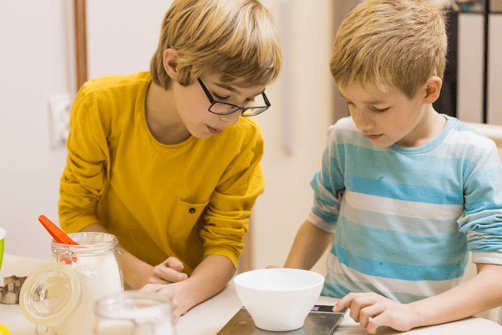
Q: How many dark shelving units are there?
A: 1